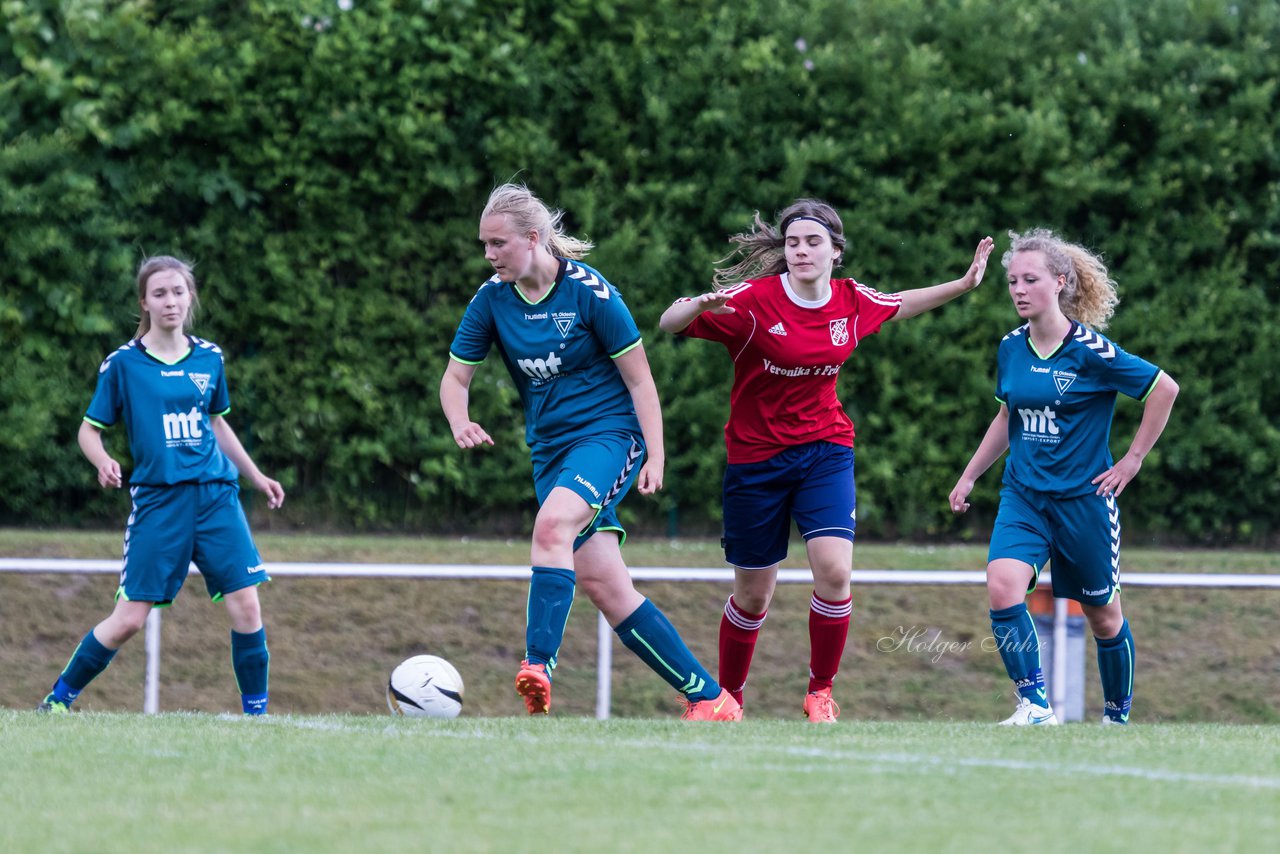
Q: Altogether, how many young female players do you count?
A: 4